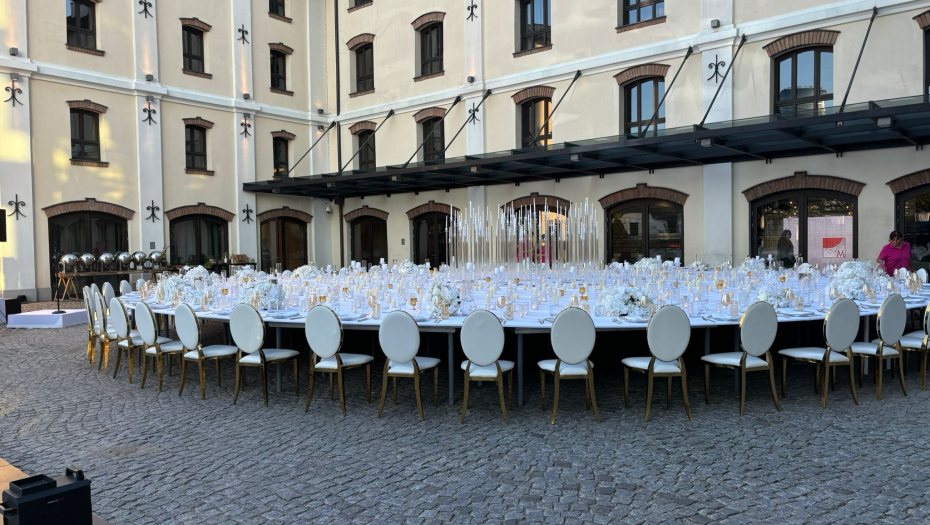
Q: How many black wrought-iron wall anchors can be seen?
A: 11